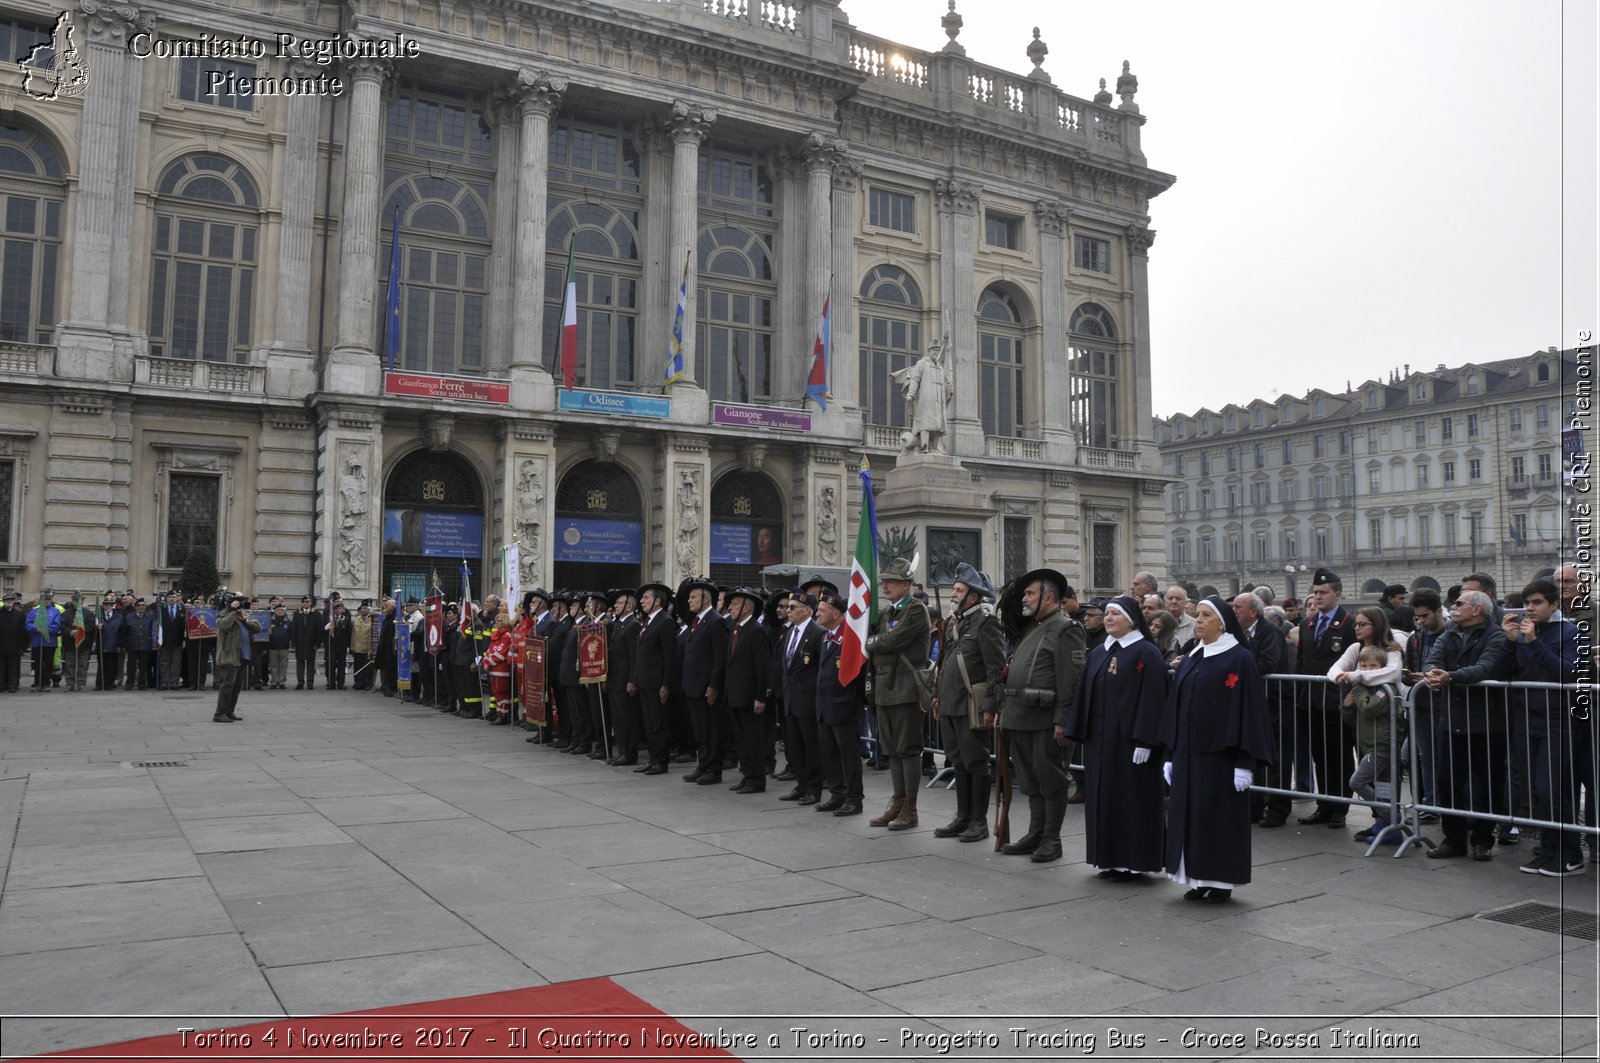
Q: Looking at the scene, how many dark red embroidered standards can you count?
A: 3